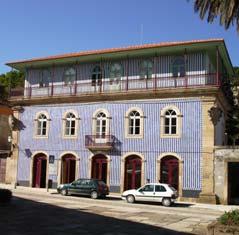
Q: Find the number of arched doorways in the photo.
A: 5